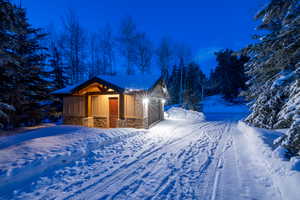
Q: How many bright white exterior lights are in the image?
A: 2